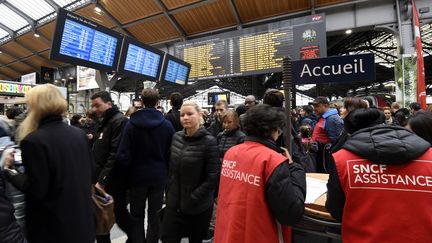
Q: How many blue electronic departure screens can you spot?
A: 3